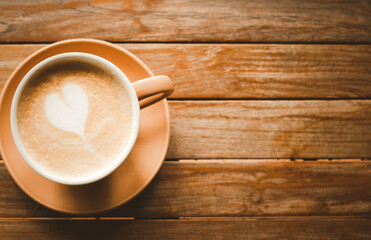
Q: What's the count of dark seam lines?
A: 4